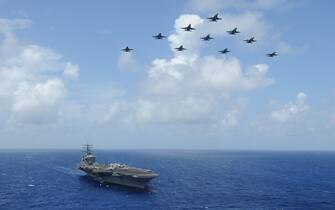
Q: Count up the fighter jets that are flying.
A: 10